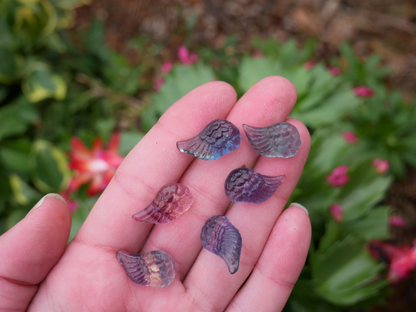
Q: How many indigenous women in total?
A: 0